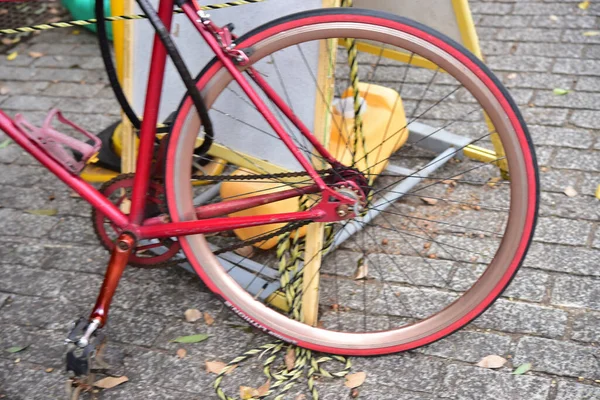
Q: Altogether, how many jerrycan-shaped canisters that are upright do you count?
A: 1